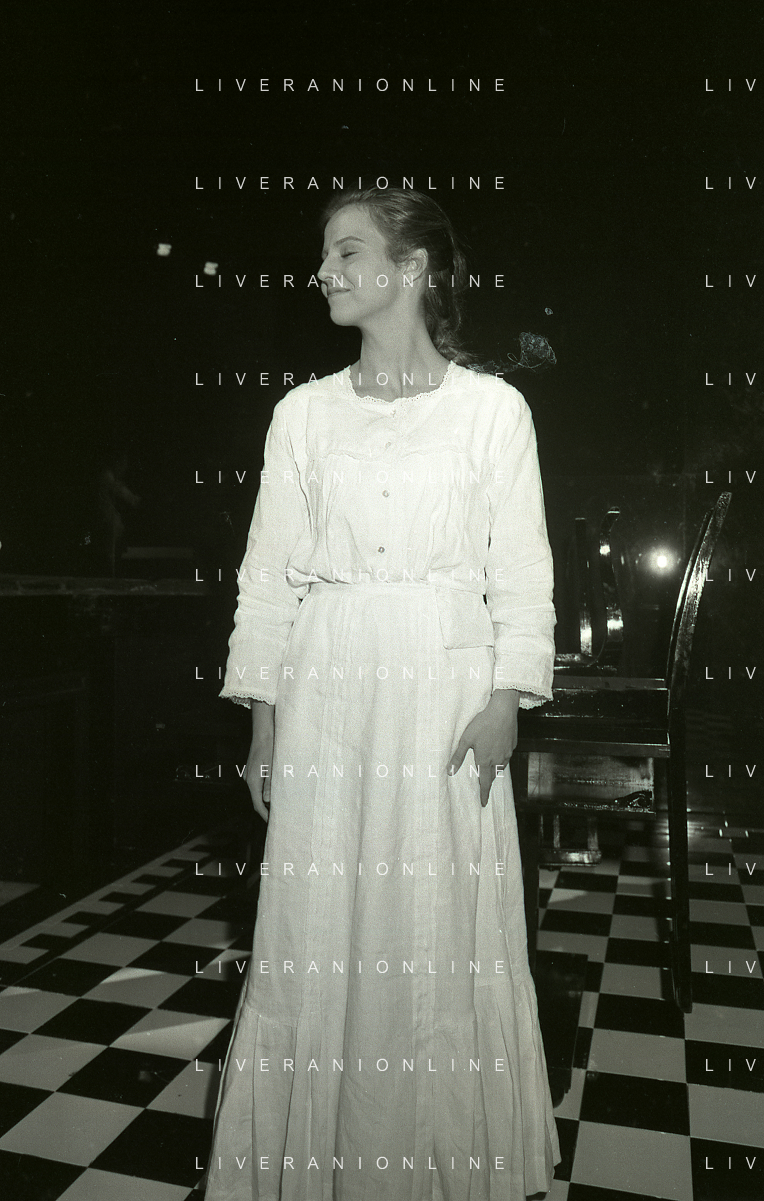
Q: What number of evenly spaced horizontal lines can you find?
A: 12